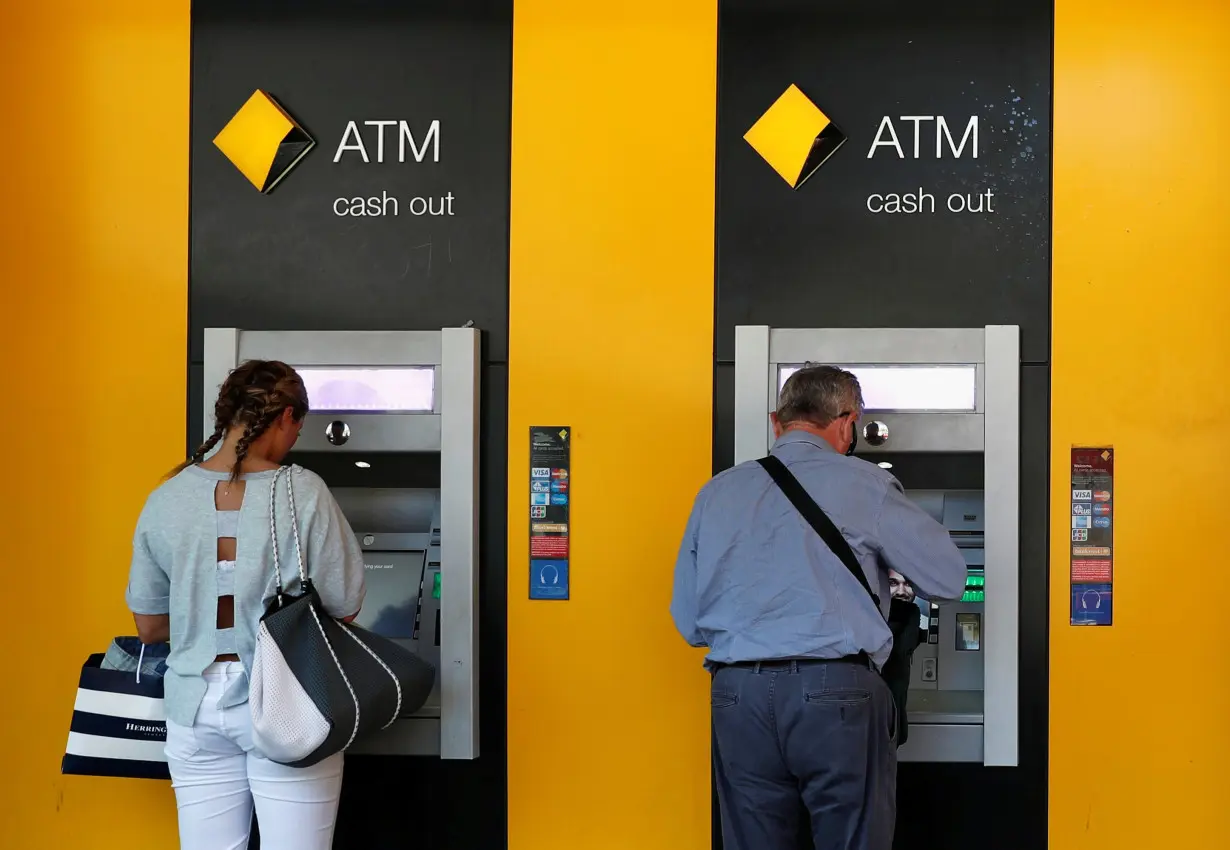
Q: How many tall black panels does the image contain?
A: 2